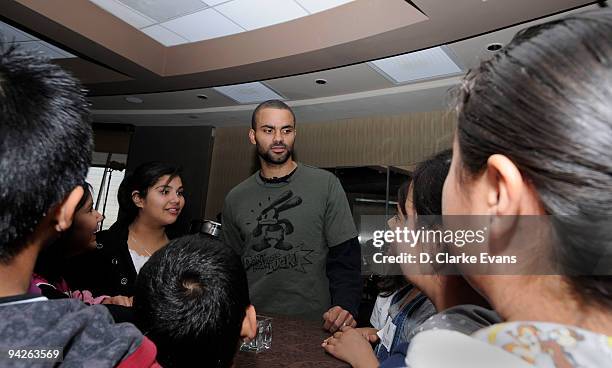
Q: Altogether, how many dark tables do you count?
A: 1